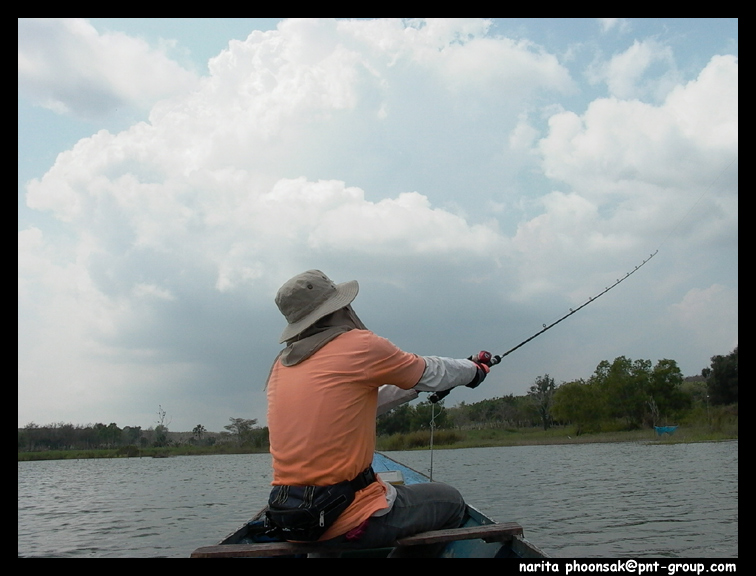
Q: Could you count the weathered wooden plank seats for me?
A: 1